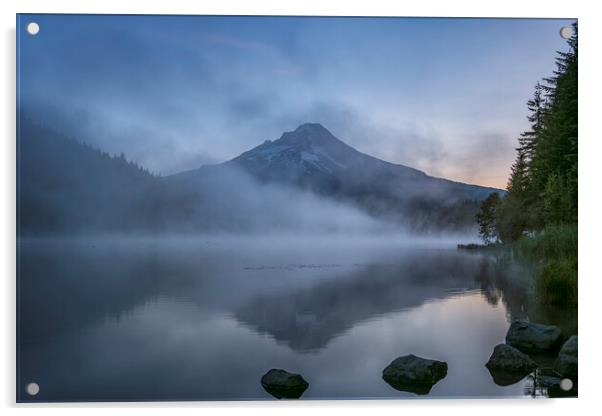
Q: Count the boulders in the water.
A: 5